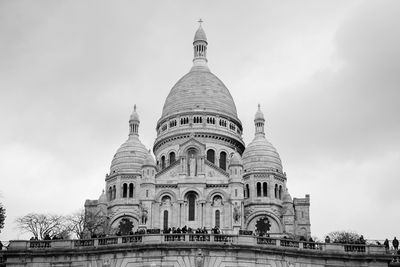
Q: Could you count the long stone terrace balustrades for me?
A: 1